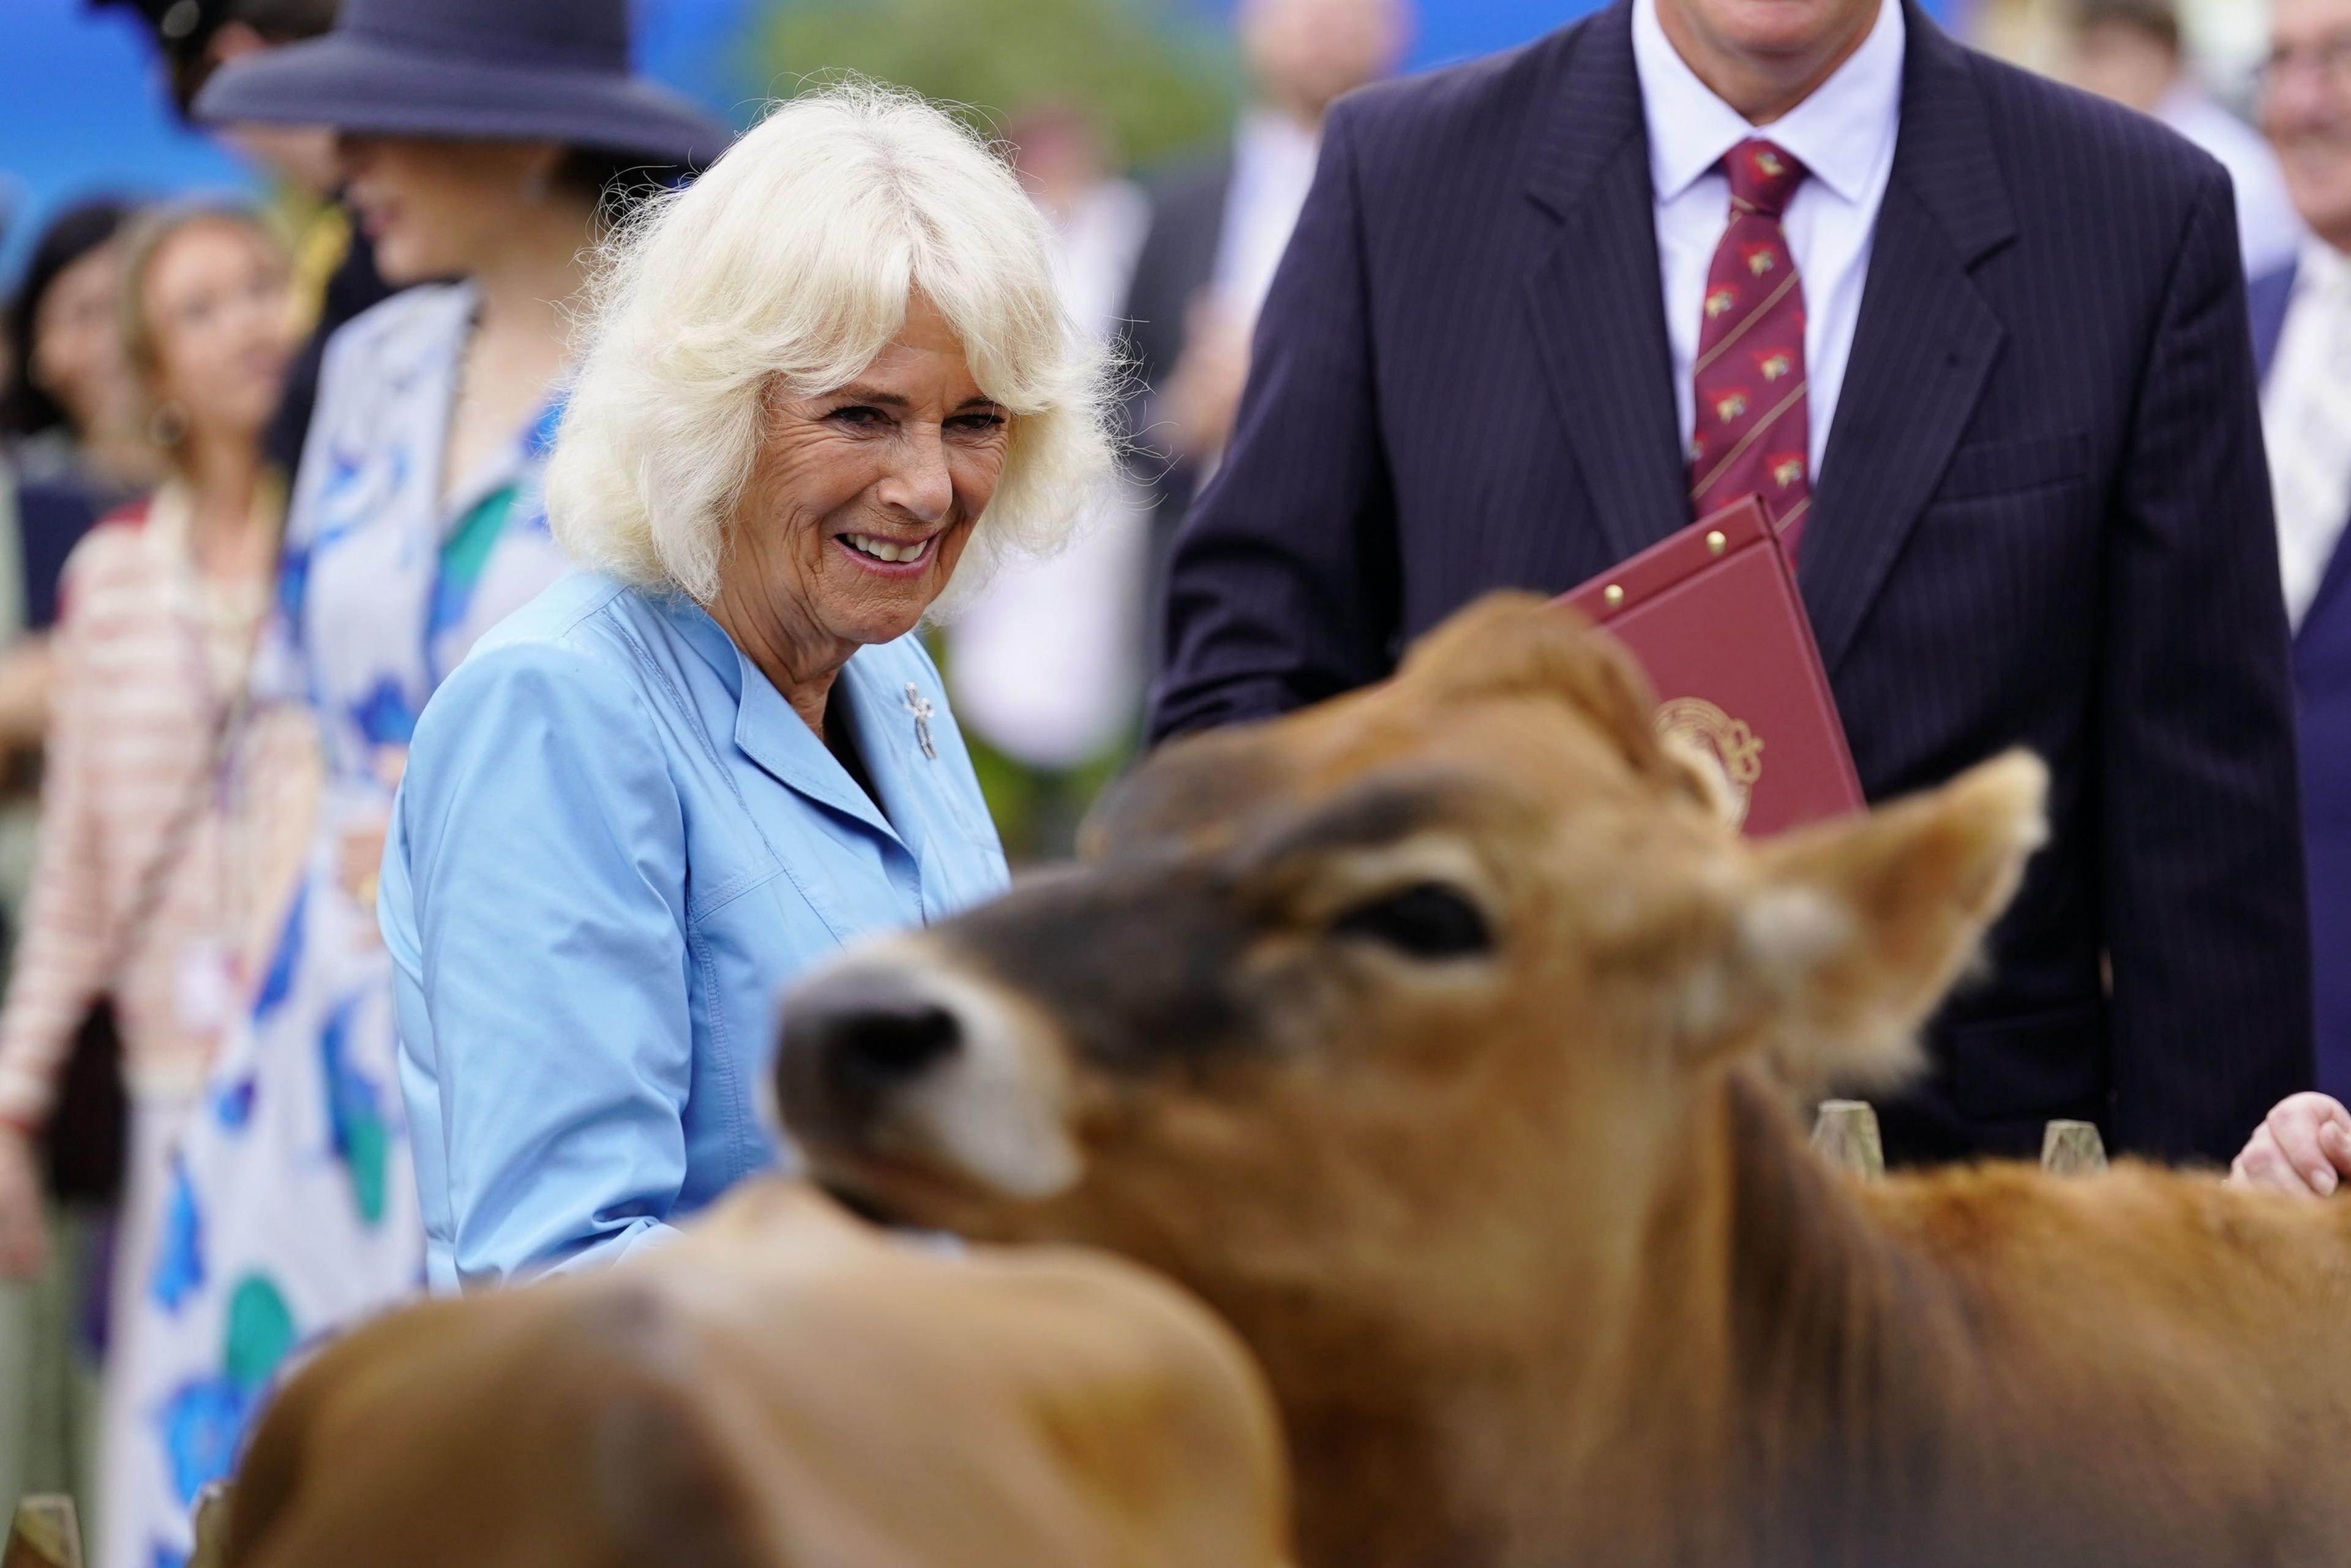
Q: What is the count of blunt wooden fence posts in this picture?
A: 4